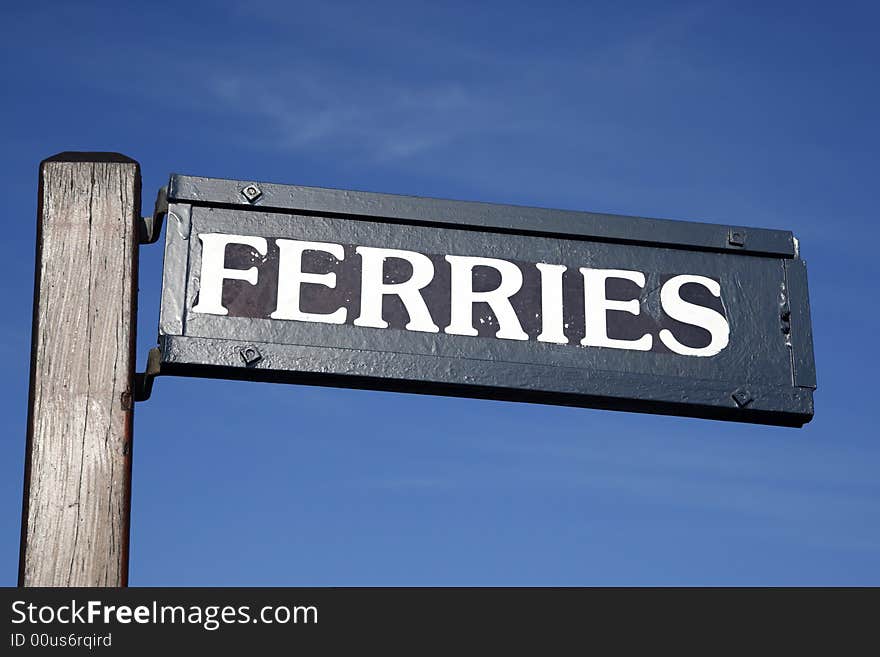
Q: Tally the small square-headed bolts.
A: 4